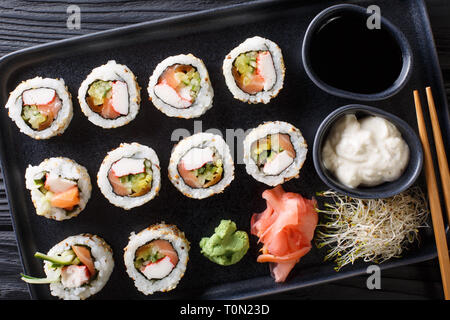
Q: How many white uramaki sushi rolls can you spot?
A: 10